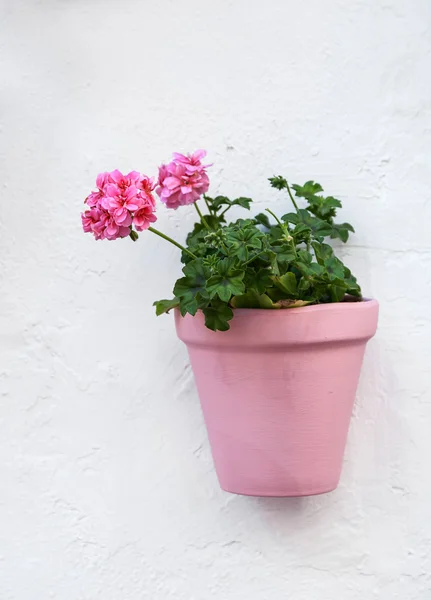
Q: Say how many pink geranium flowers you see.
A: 2